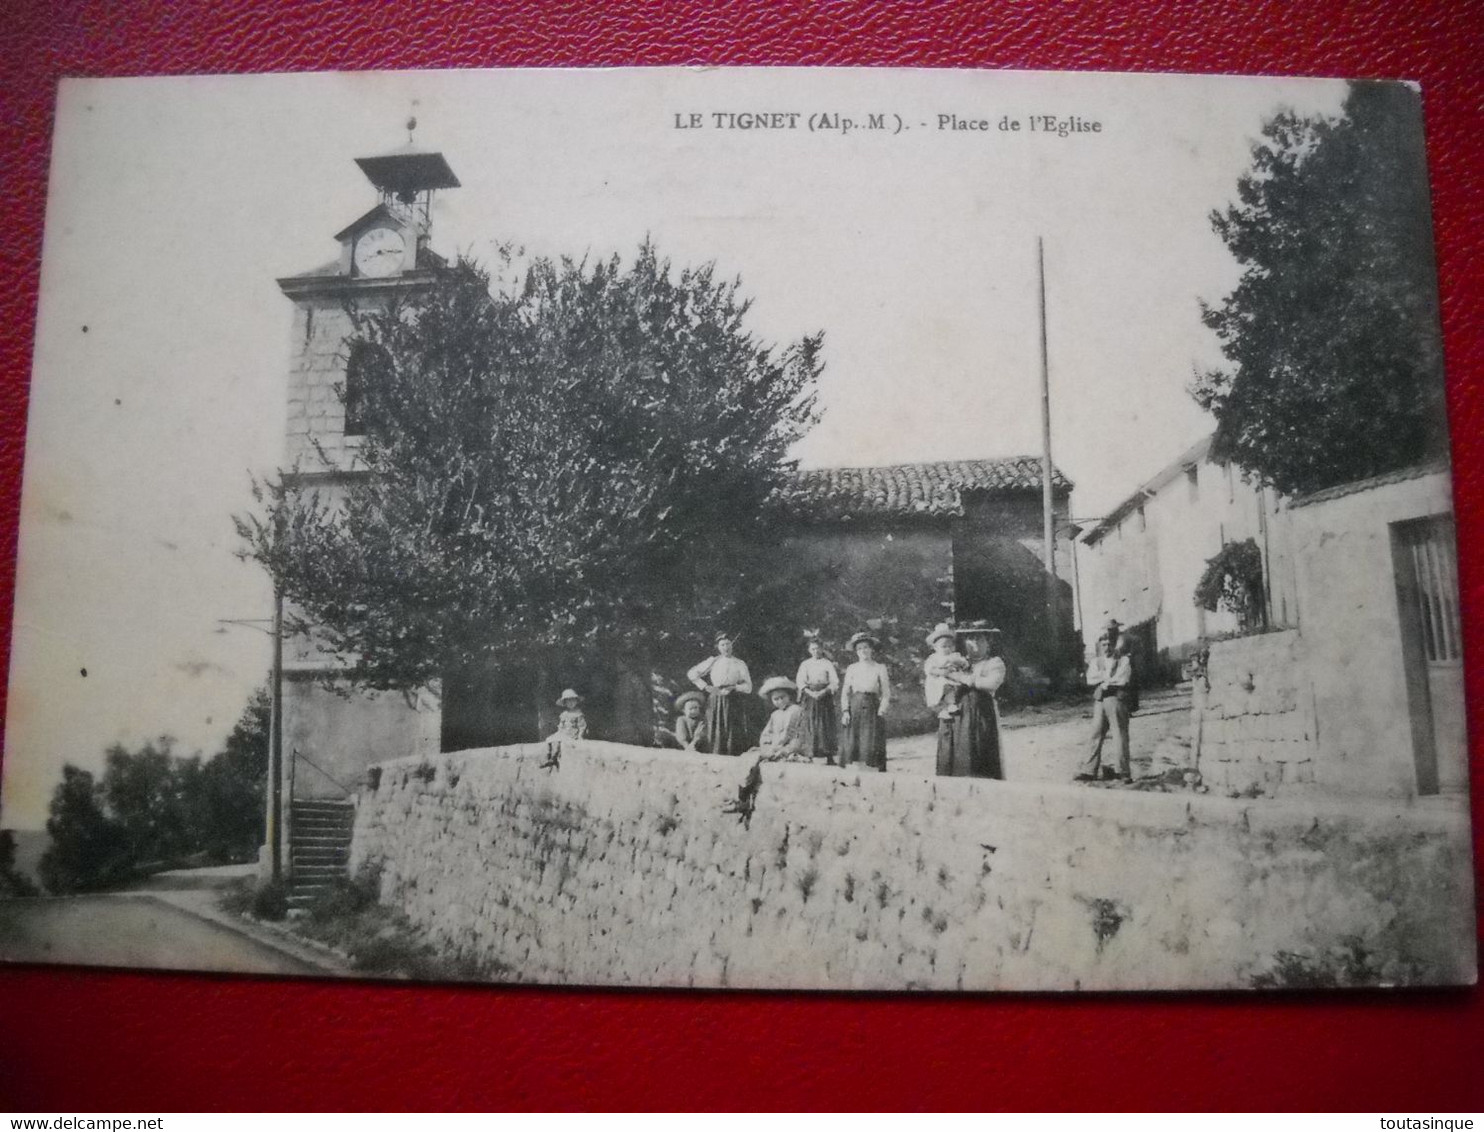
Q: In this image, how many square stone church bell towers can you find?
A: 1